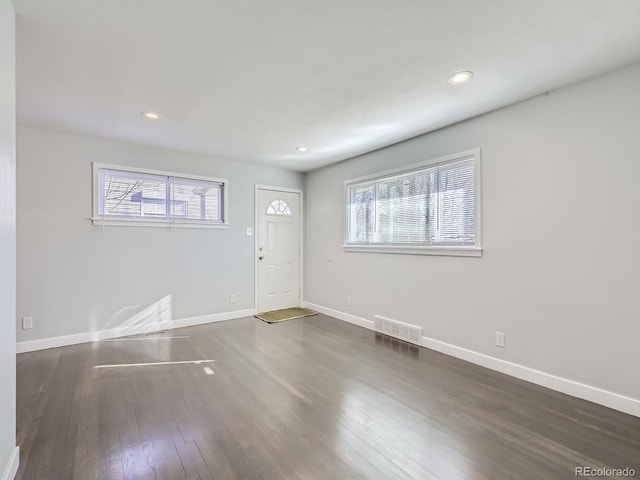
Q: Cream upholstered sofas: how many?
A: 0